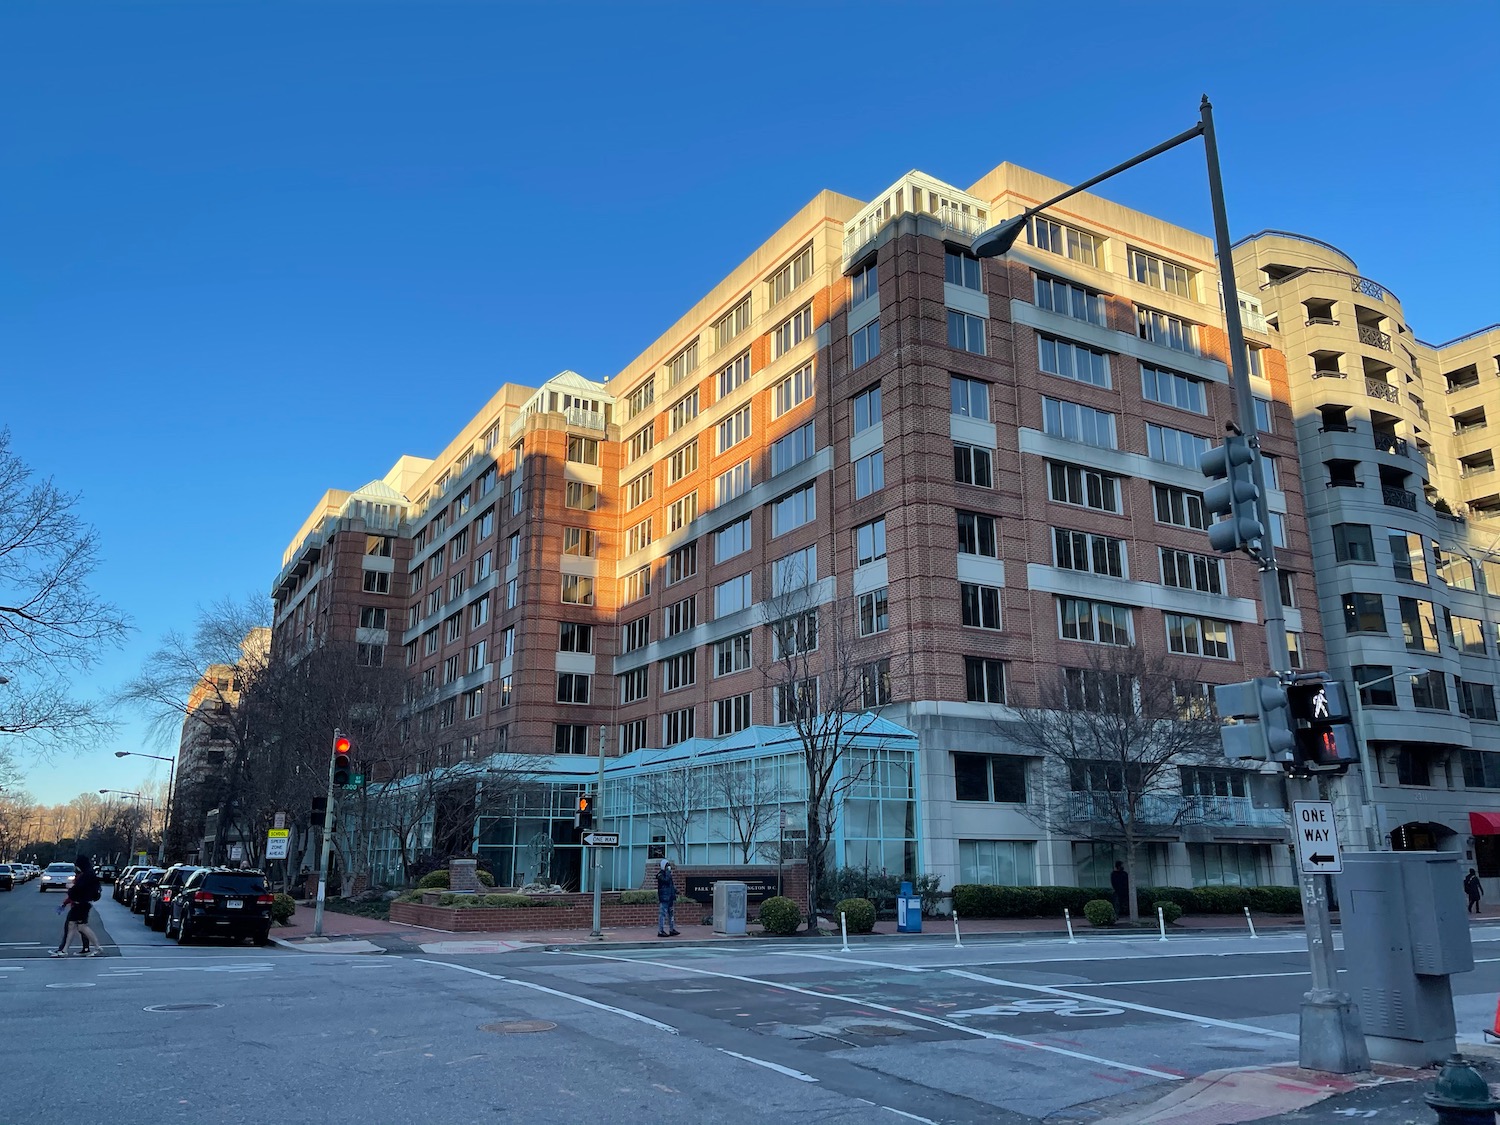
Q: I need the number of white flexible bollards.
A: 5